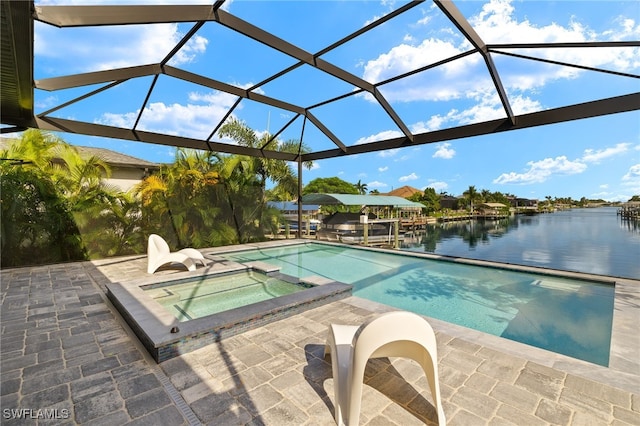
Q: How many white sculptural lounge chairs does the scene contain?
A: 2